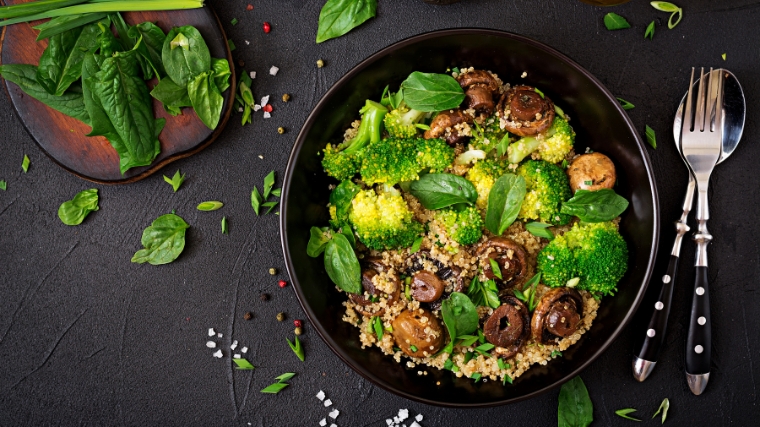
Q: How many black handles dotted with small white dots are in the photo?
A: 2